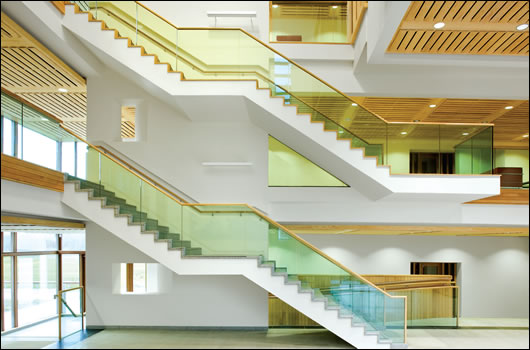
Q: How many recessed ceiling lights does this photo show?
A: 13